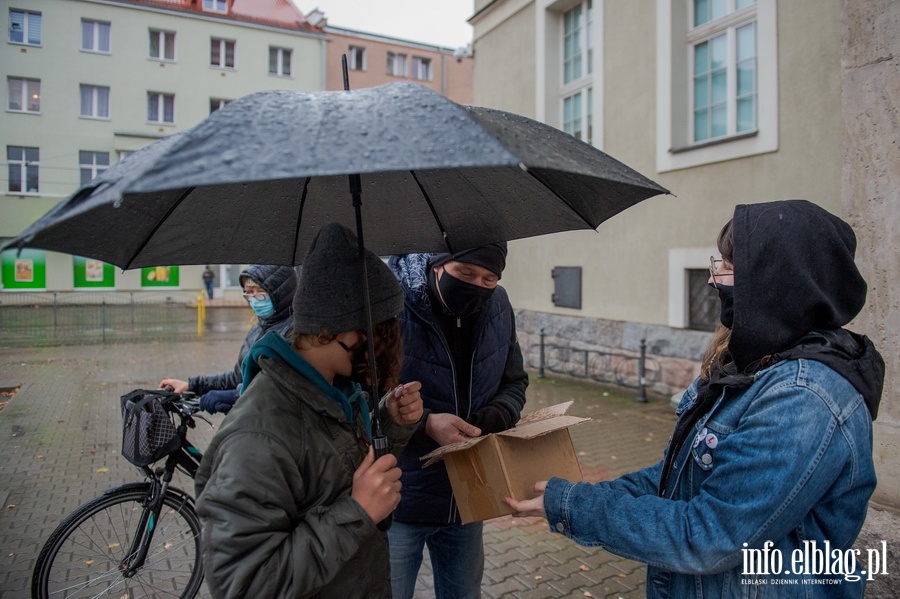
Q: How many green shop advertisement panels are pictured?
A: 3